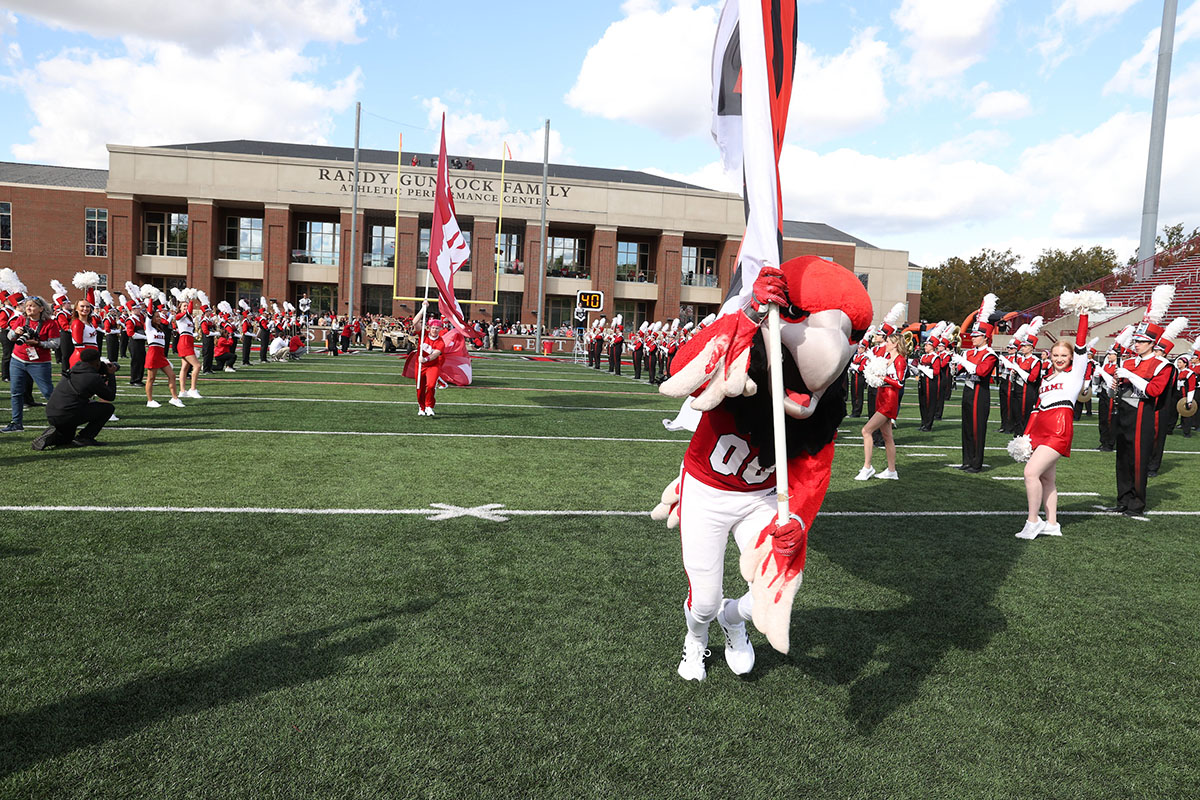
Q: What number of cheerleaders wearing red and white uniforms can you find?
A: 5